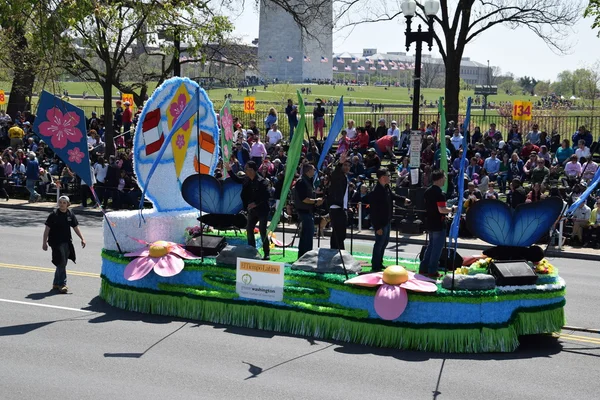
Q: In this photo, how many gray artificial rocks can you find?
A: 3